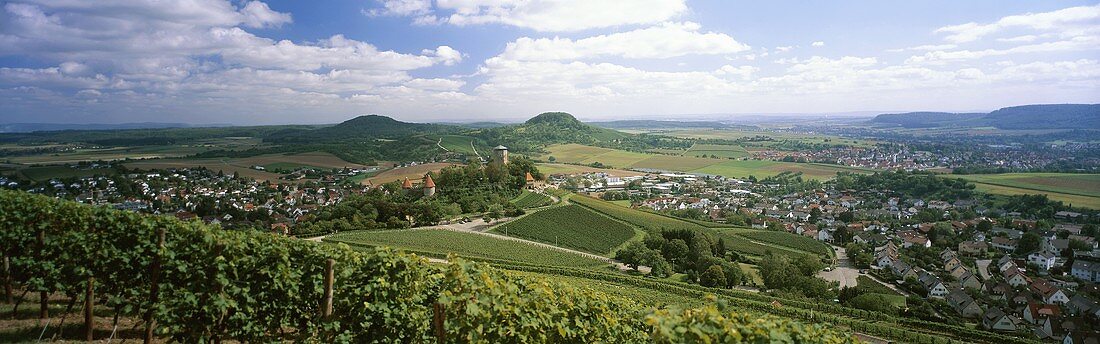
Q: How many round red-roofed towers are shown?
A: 2